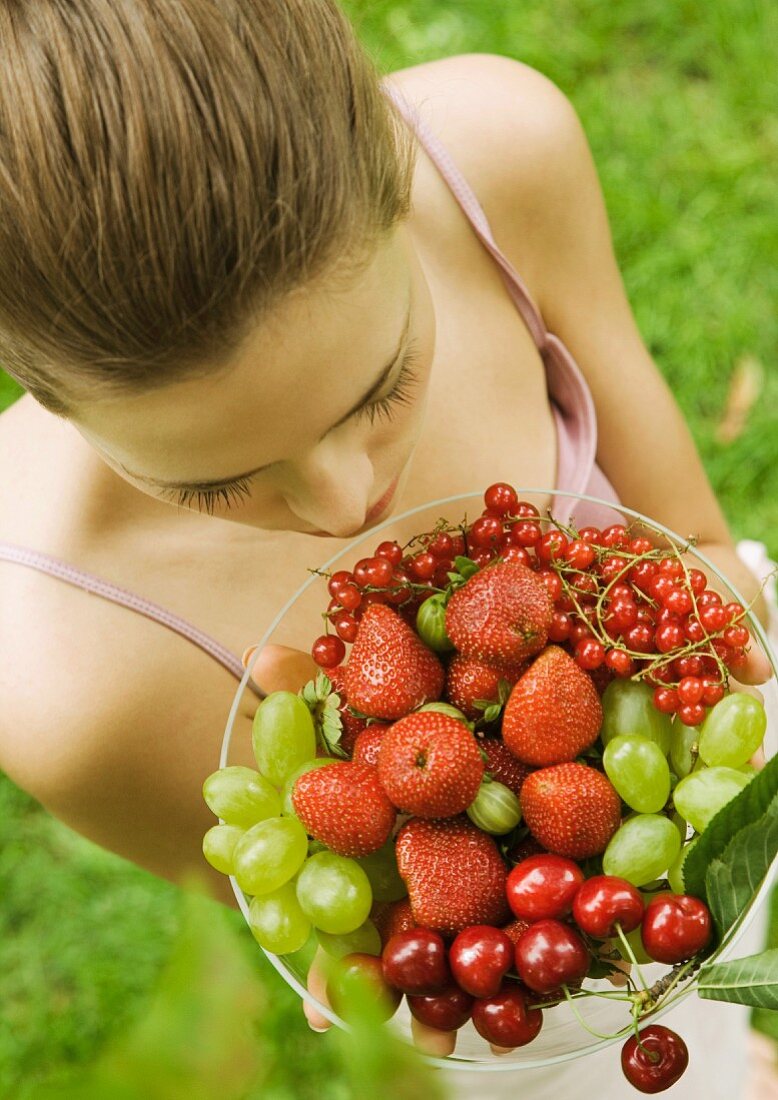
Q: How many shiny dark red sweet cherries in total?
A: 10